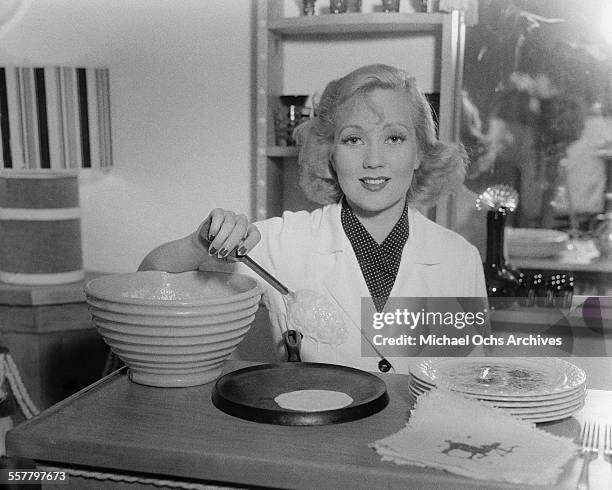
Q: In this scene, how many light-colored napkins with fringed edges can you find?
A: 1